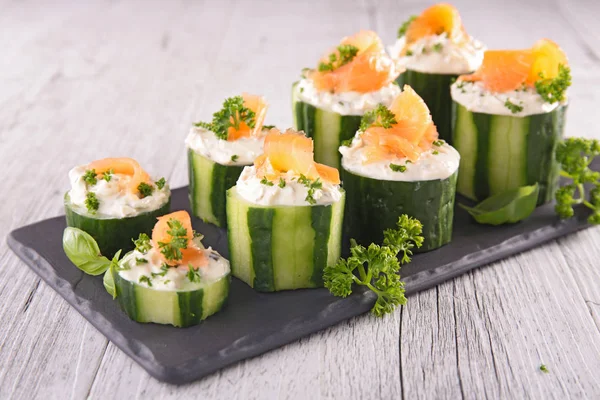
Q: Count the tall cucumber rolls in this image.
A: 6